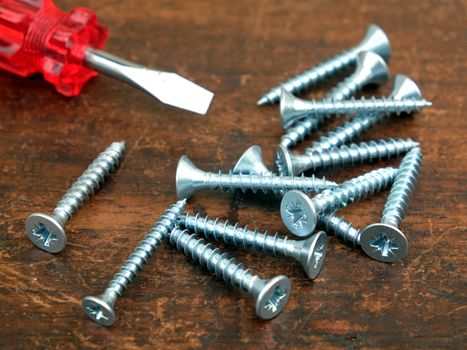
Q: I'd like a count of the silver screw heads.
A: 13